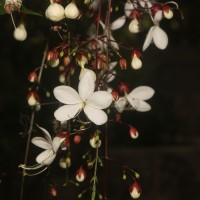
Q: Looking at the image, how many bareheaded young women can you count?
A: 0